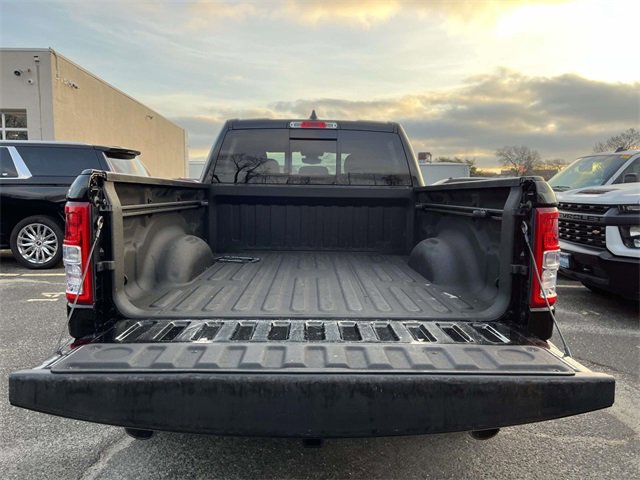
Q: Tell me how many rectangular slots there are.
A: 11